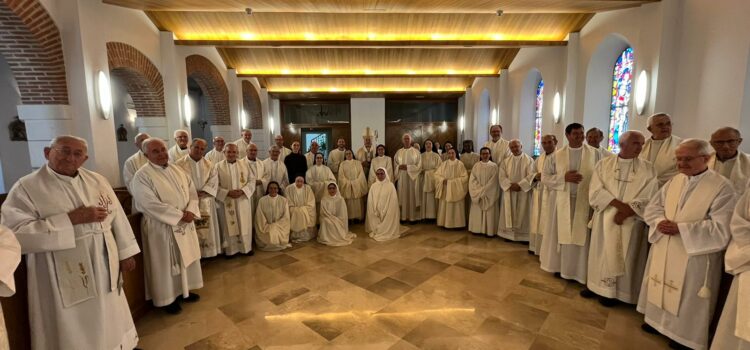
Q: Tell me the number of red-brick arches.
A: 4